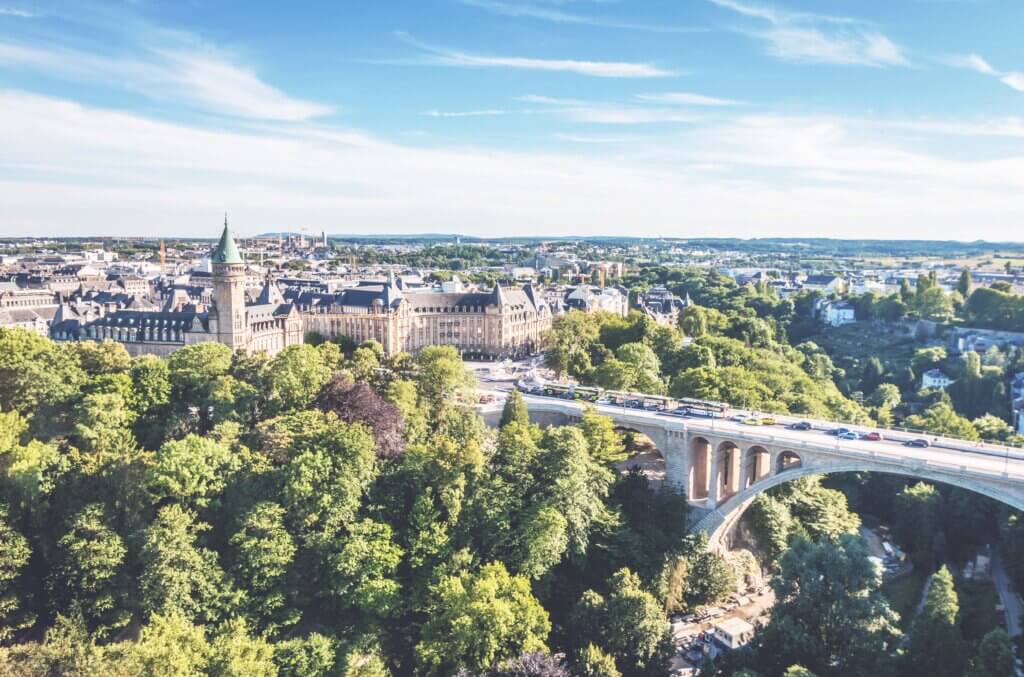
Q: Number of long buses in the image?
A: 3